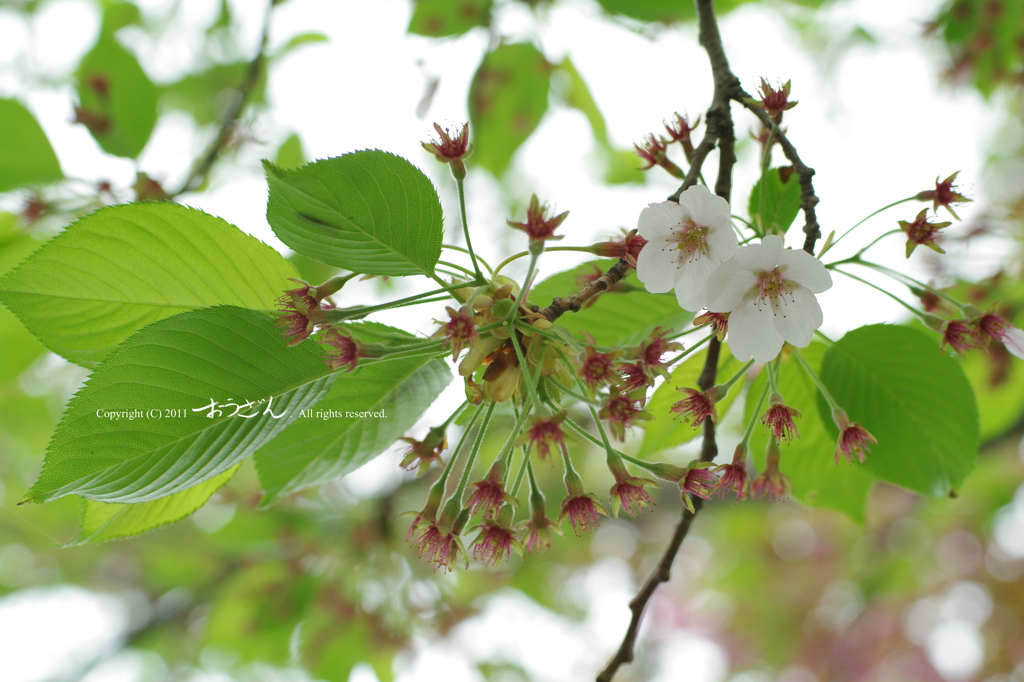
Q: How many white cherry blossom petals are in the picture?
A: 11